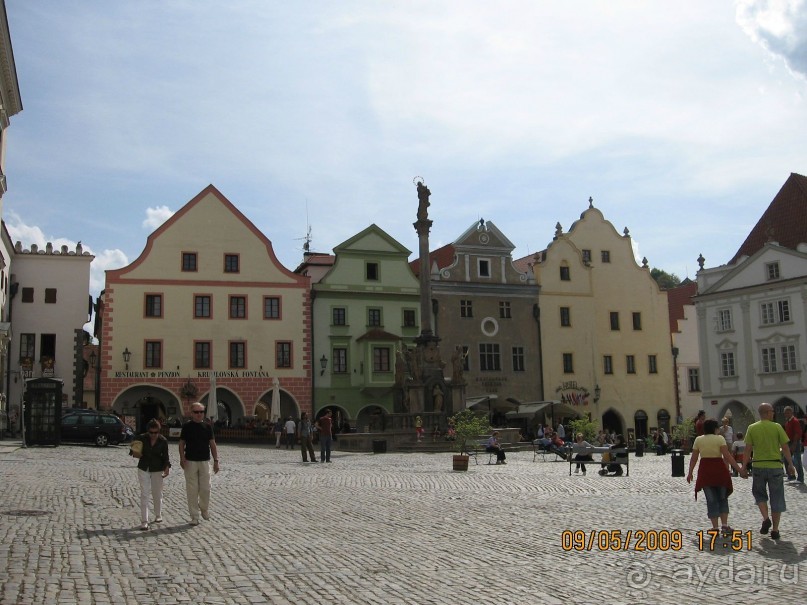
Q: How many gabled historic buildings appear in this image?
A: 5